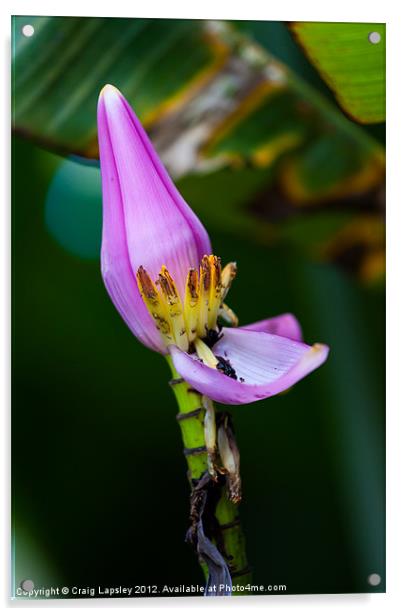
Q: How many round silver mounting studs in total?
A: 4